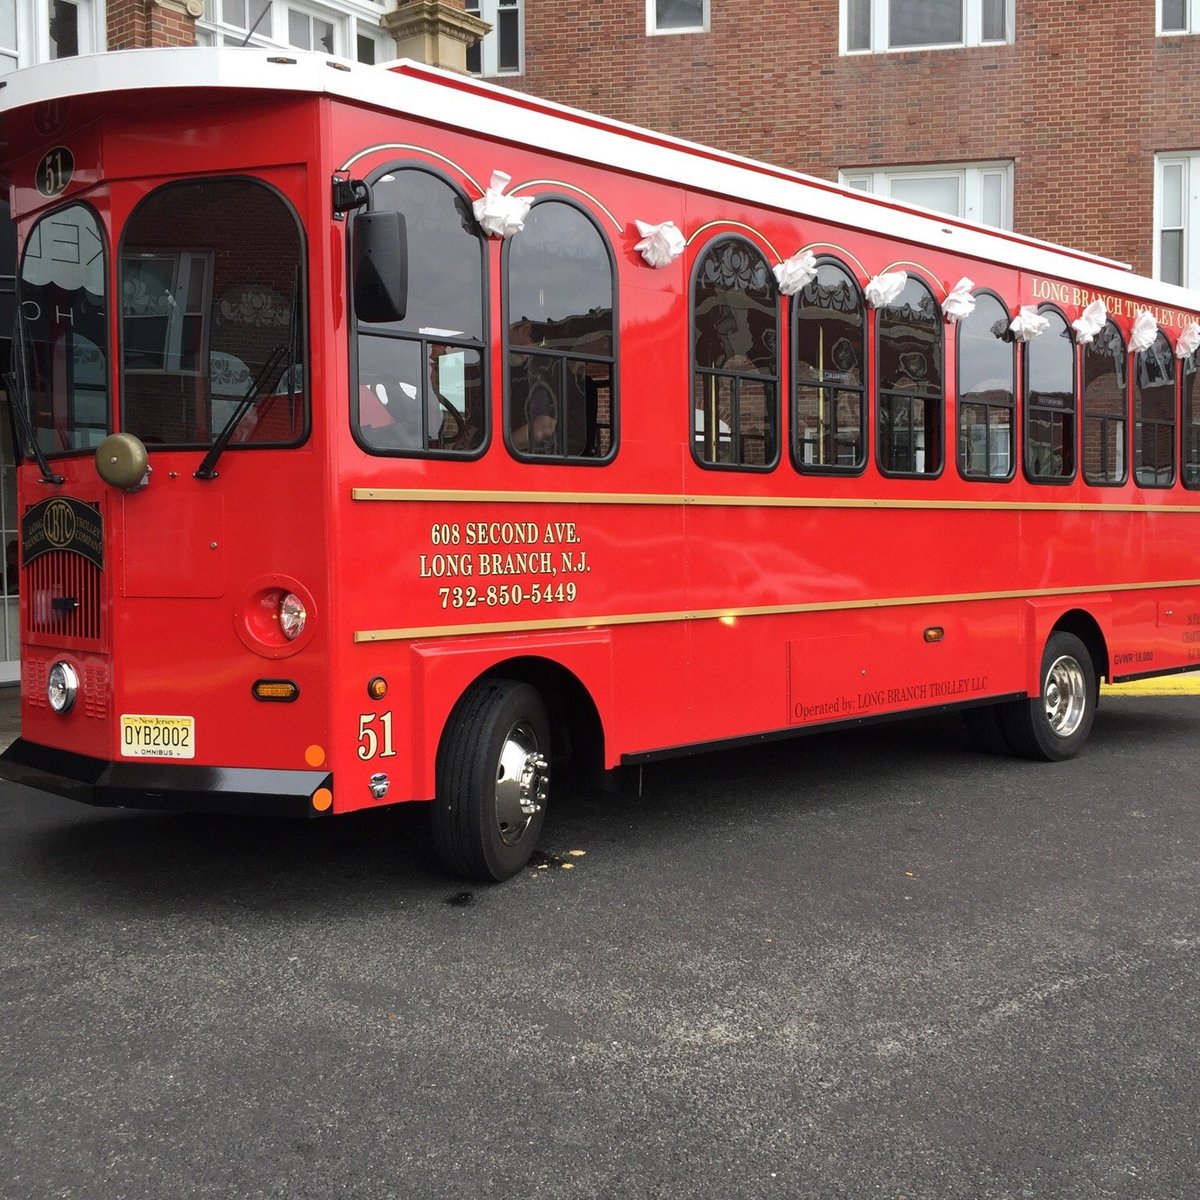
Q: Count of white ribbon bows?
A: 9